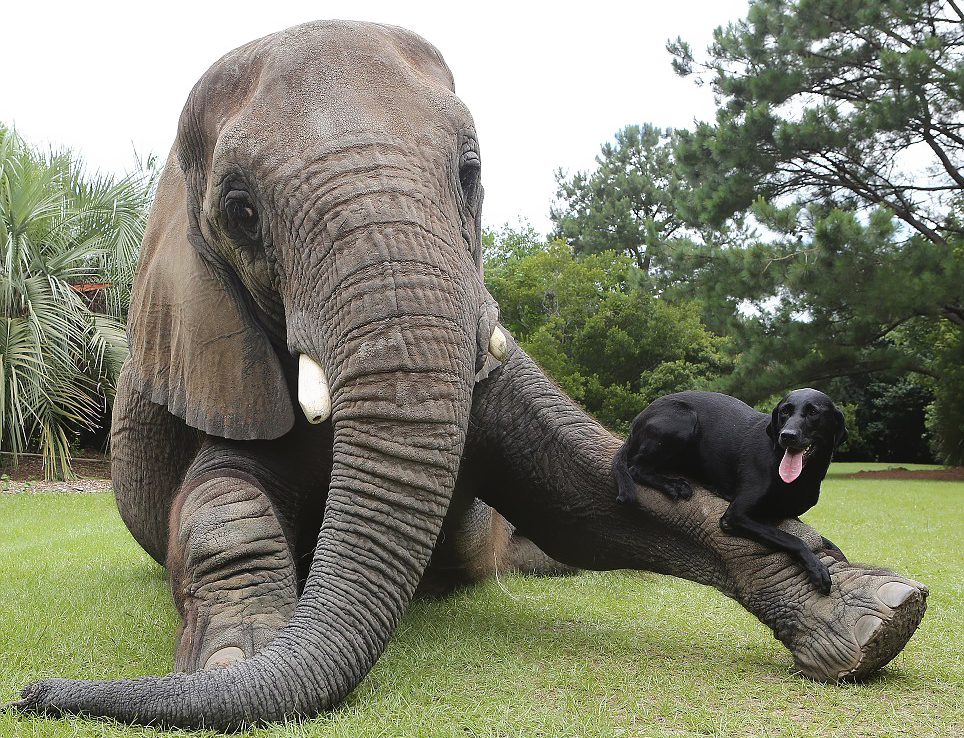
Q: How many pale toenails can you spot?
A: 3